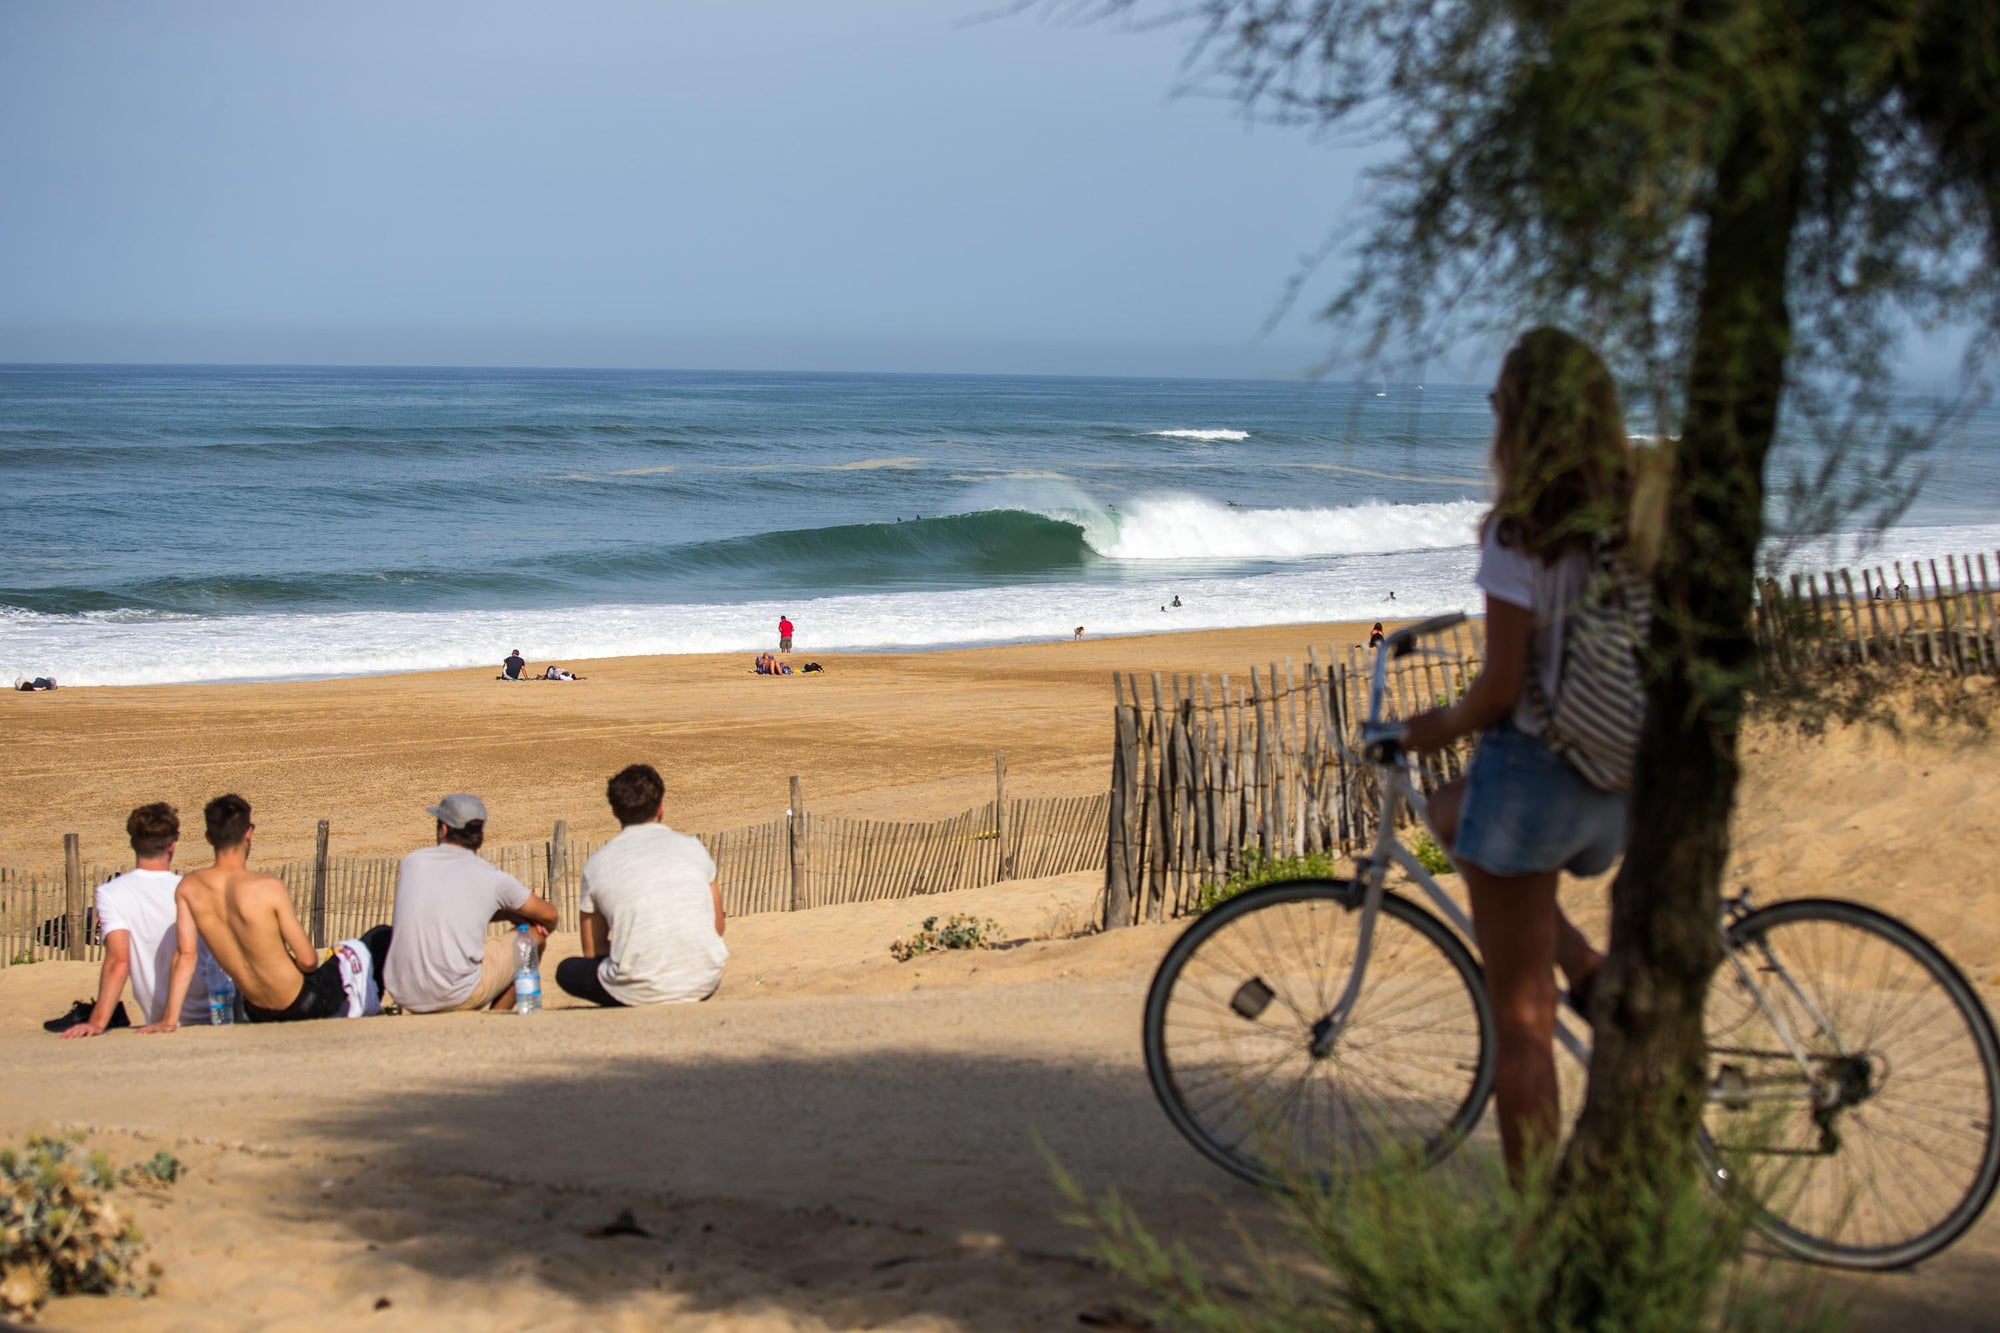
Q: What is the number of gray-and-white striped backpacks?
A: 1